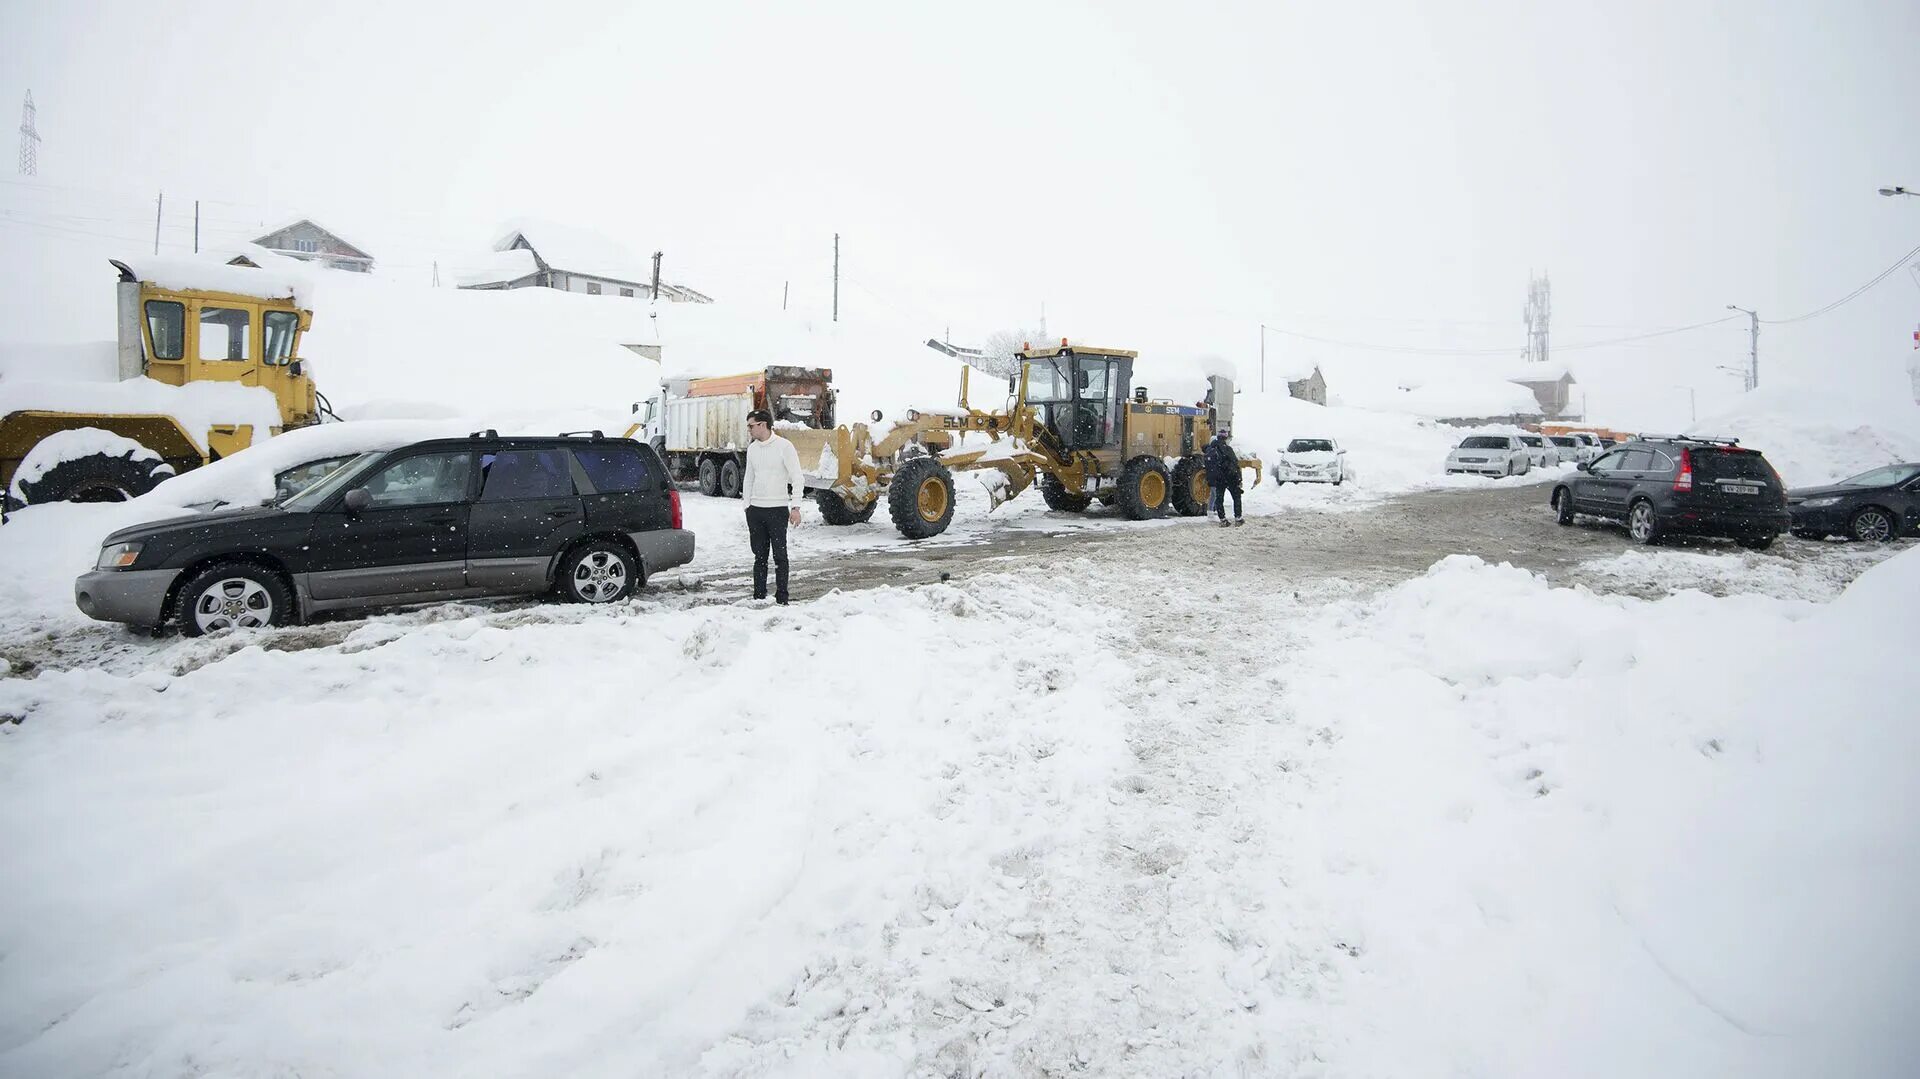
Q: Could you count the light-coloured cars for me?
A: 5